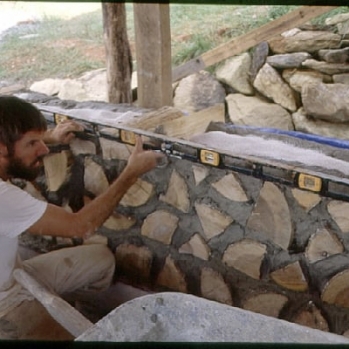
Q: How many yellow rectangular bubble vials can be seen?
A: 4